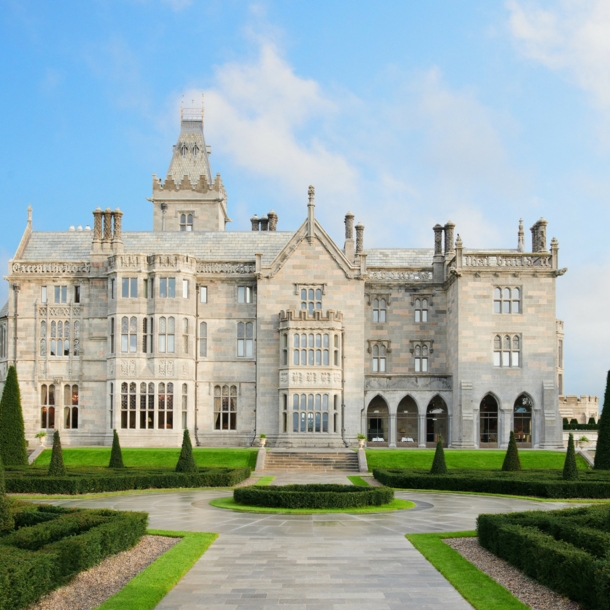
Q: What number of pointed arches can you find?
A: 5